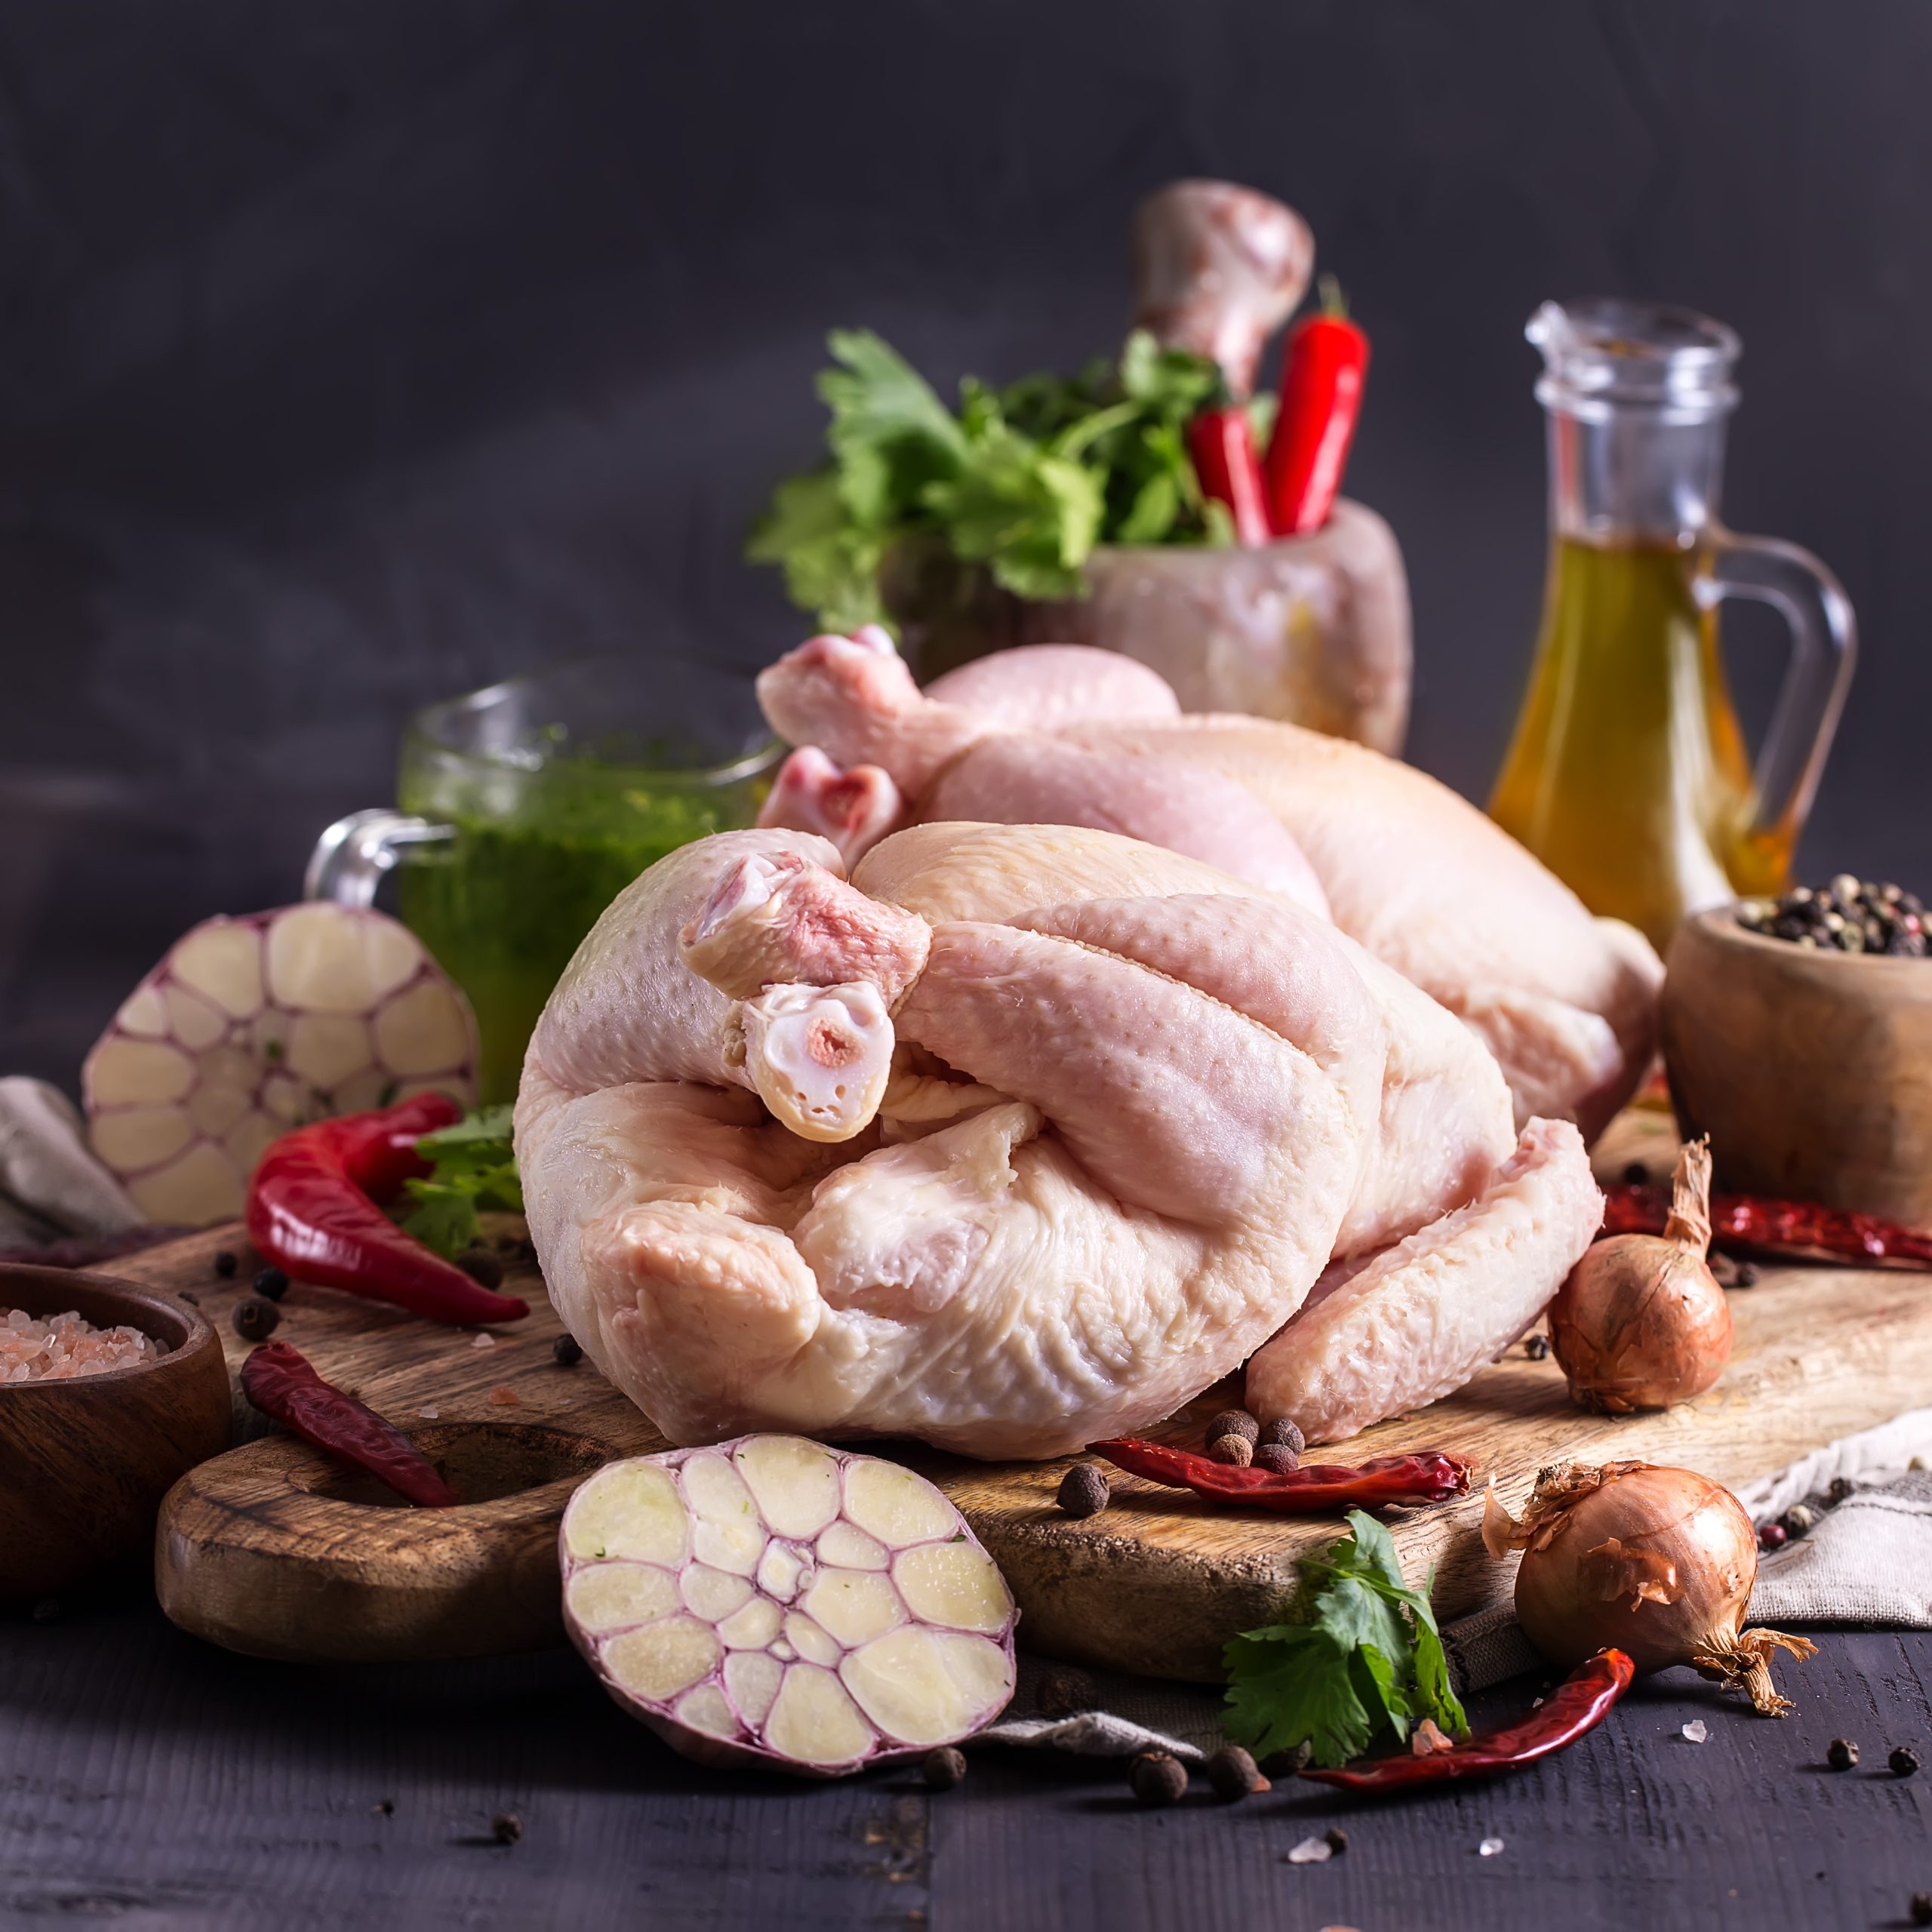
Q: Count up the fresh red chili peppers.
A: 3